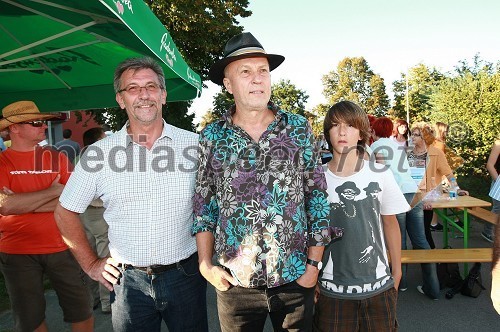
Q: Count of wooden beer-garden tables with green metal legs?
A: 1